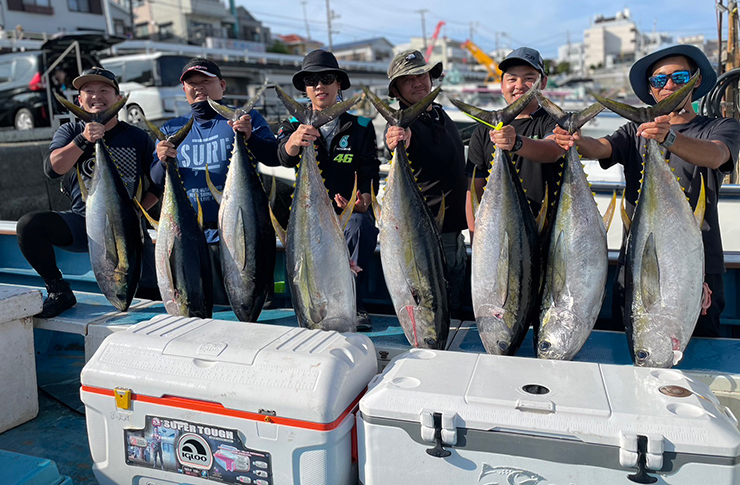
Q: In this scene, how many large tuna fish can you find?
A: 8